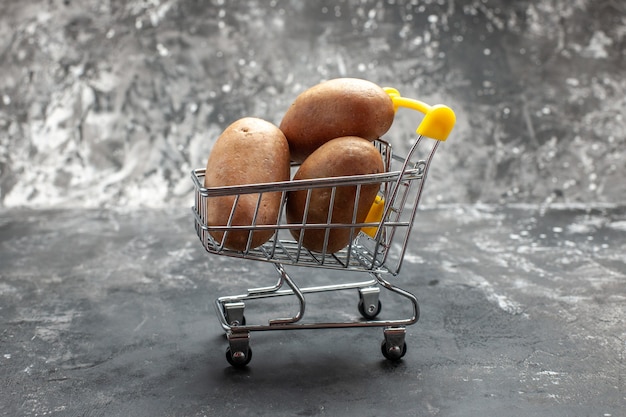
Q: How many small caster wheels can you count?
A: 4